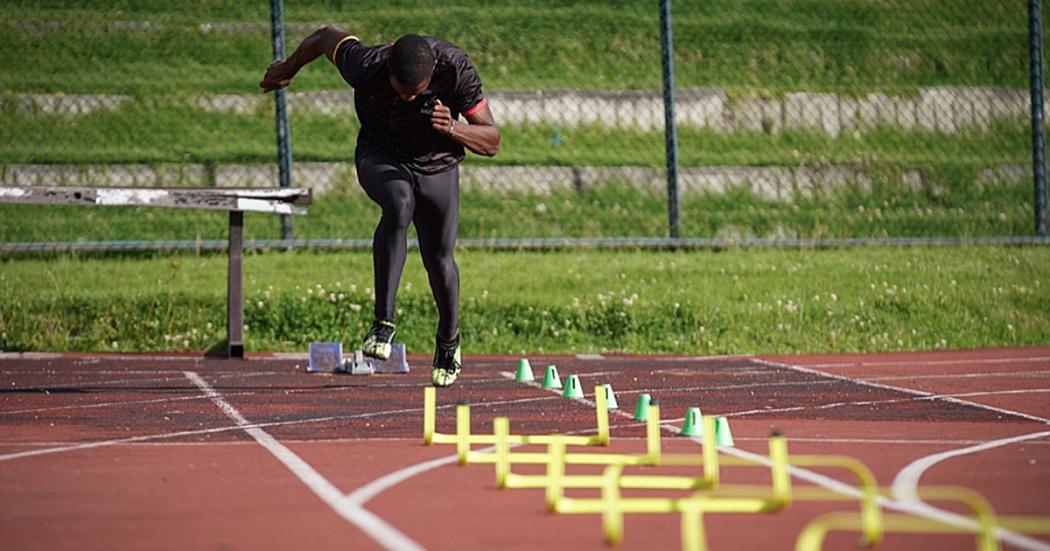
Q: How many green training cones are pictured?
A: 7